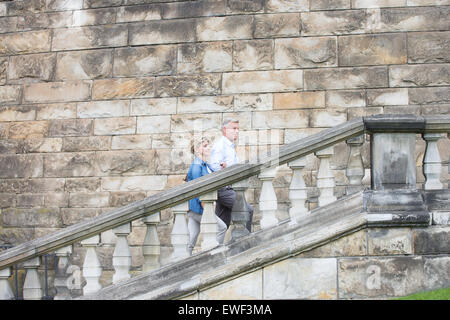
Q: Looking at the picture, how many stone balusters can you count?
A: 14